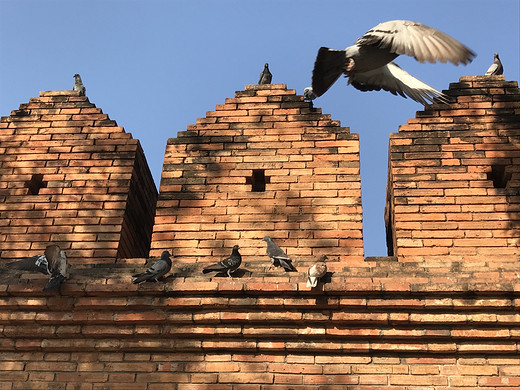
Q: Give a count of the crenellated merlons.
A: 3